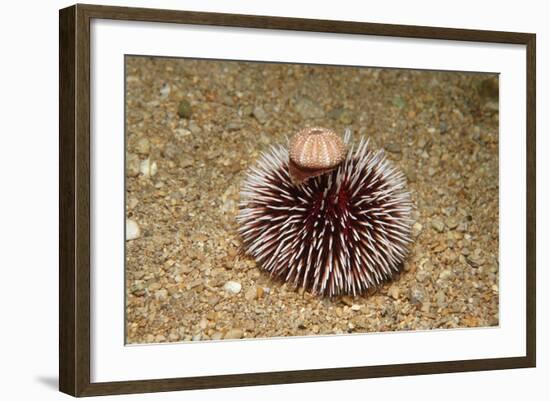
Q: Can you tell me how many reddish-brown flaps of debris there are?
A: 1